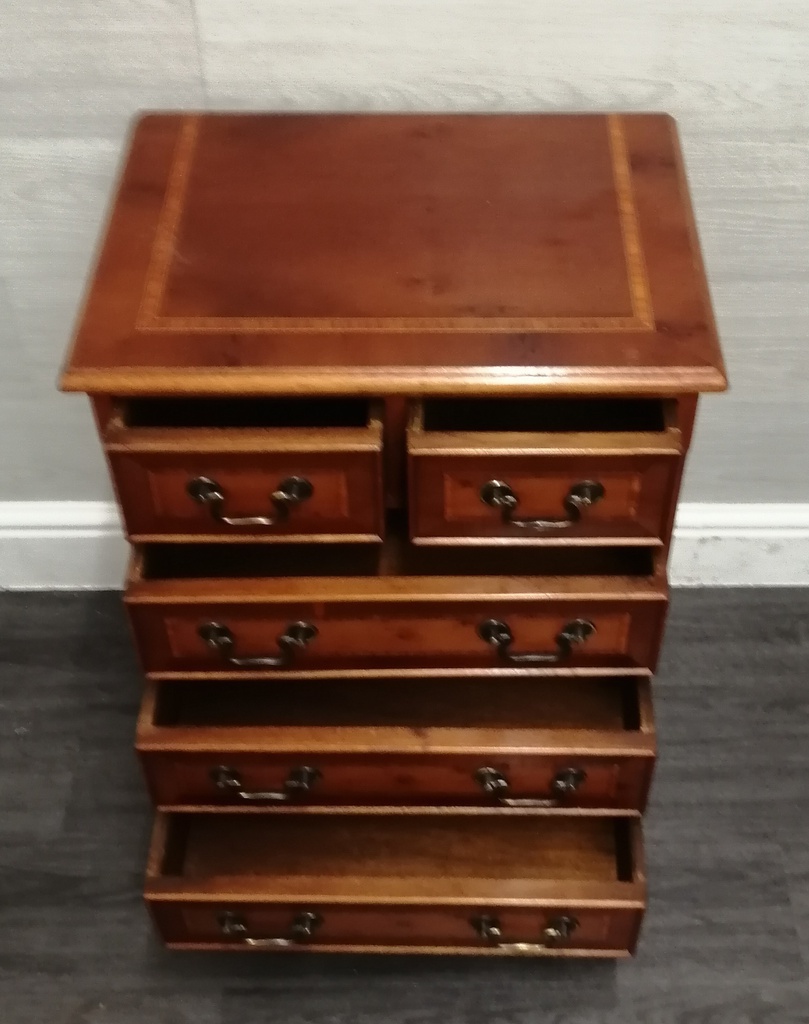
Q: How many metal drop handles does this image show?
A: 8